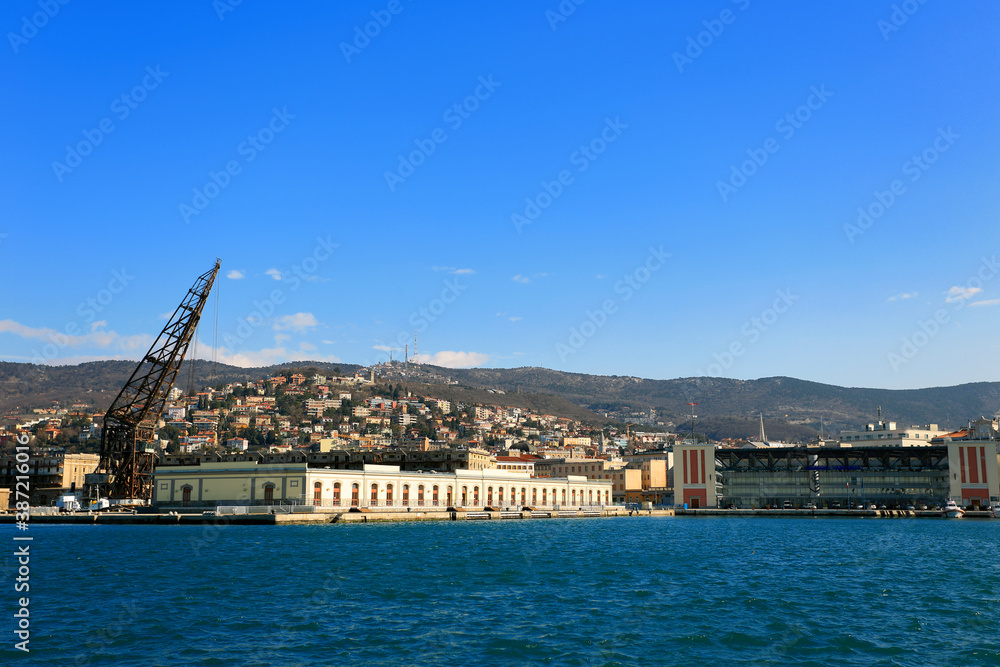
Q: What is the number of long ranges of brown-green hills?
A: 1